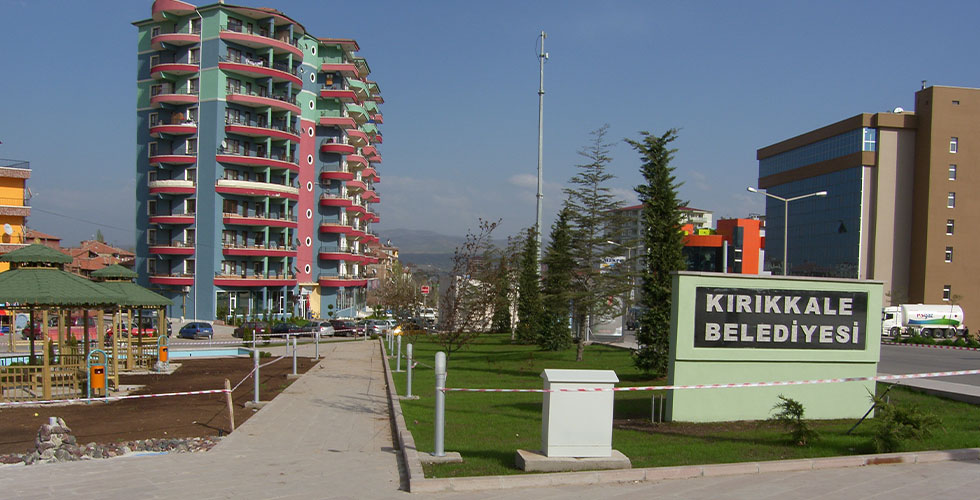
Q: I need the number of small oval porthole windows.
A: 9